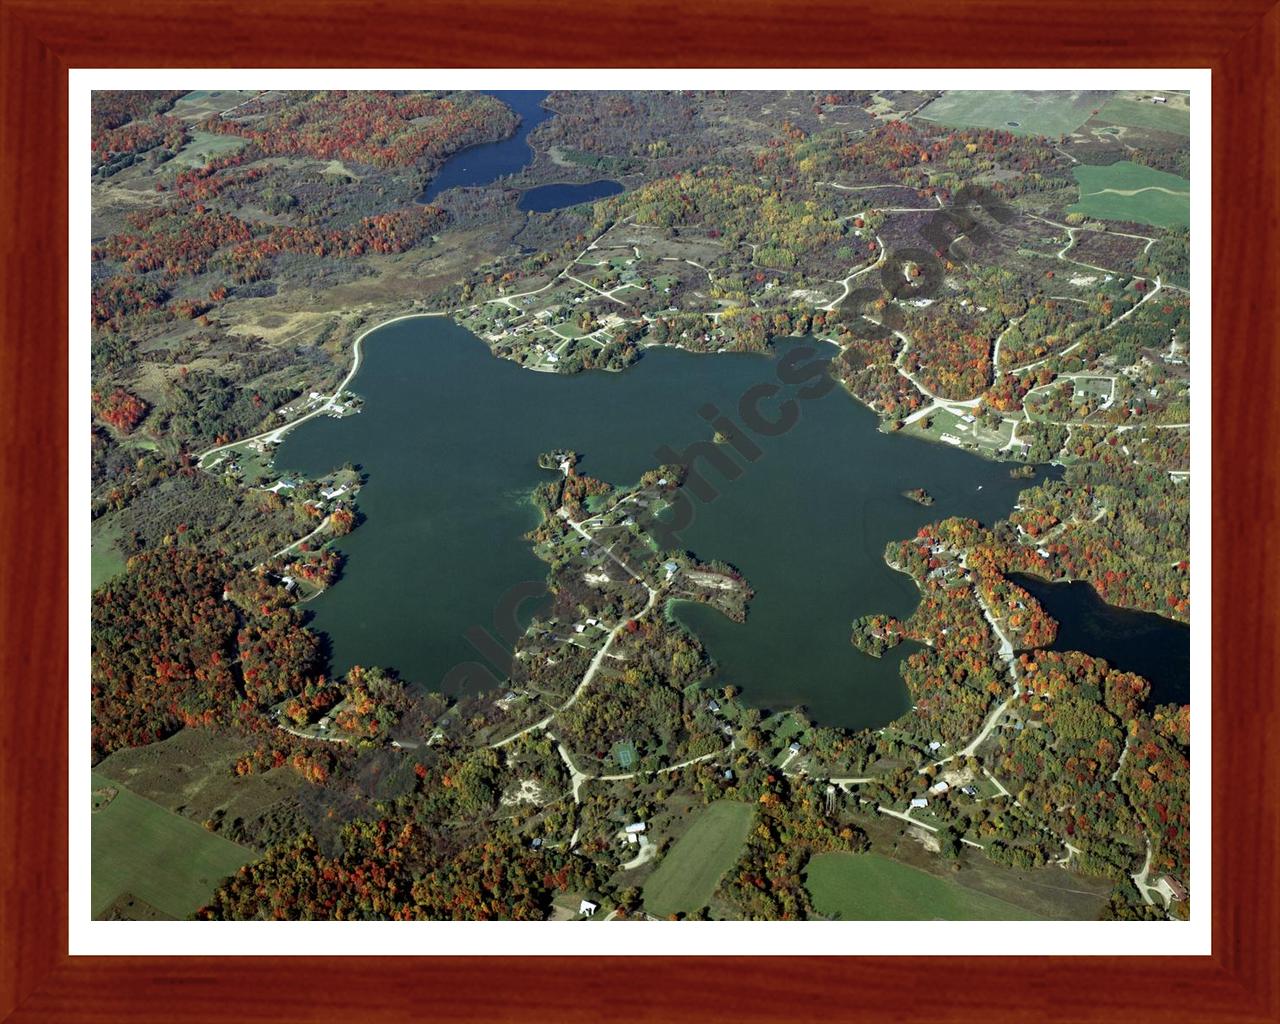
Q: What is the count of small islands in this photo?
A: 3